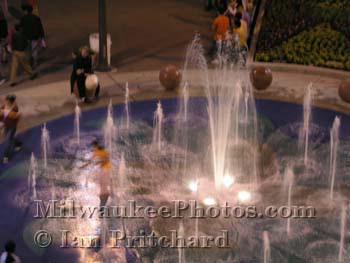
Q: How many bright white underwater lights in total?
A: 4